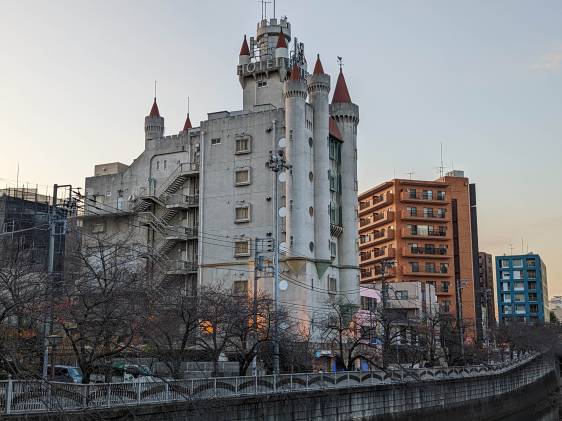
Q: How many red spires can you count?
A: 7